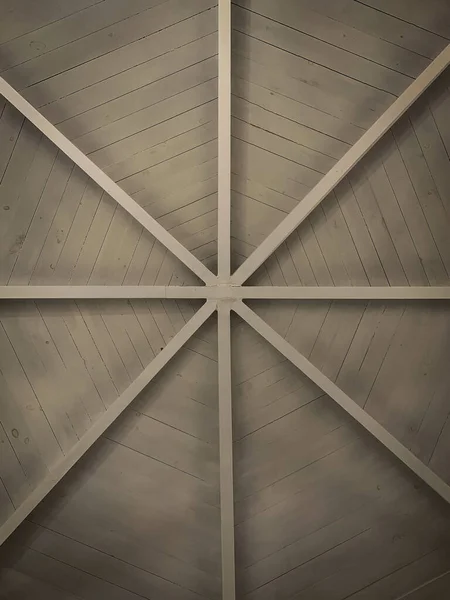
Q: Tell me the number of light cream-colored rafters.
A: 8